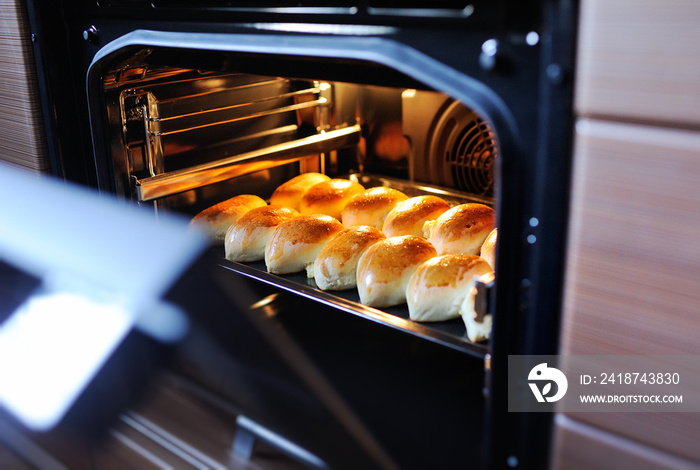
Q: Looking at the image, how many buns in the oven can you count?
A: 13